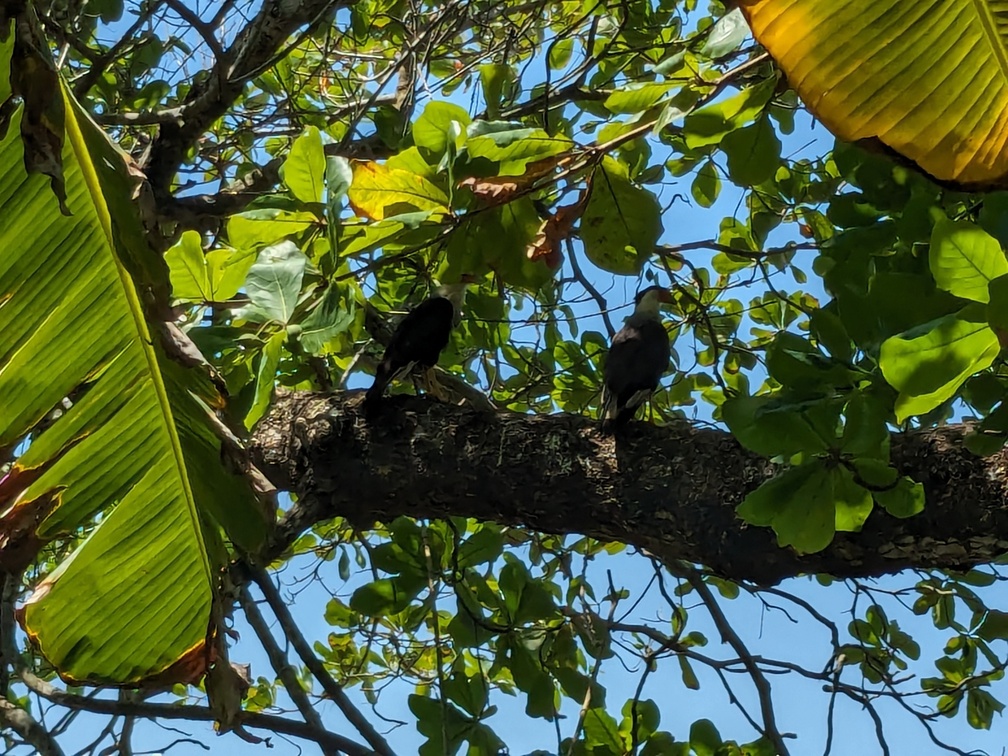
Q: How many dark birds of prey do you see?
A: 2